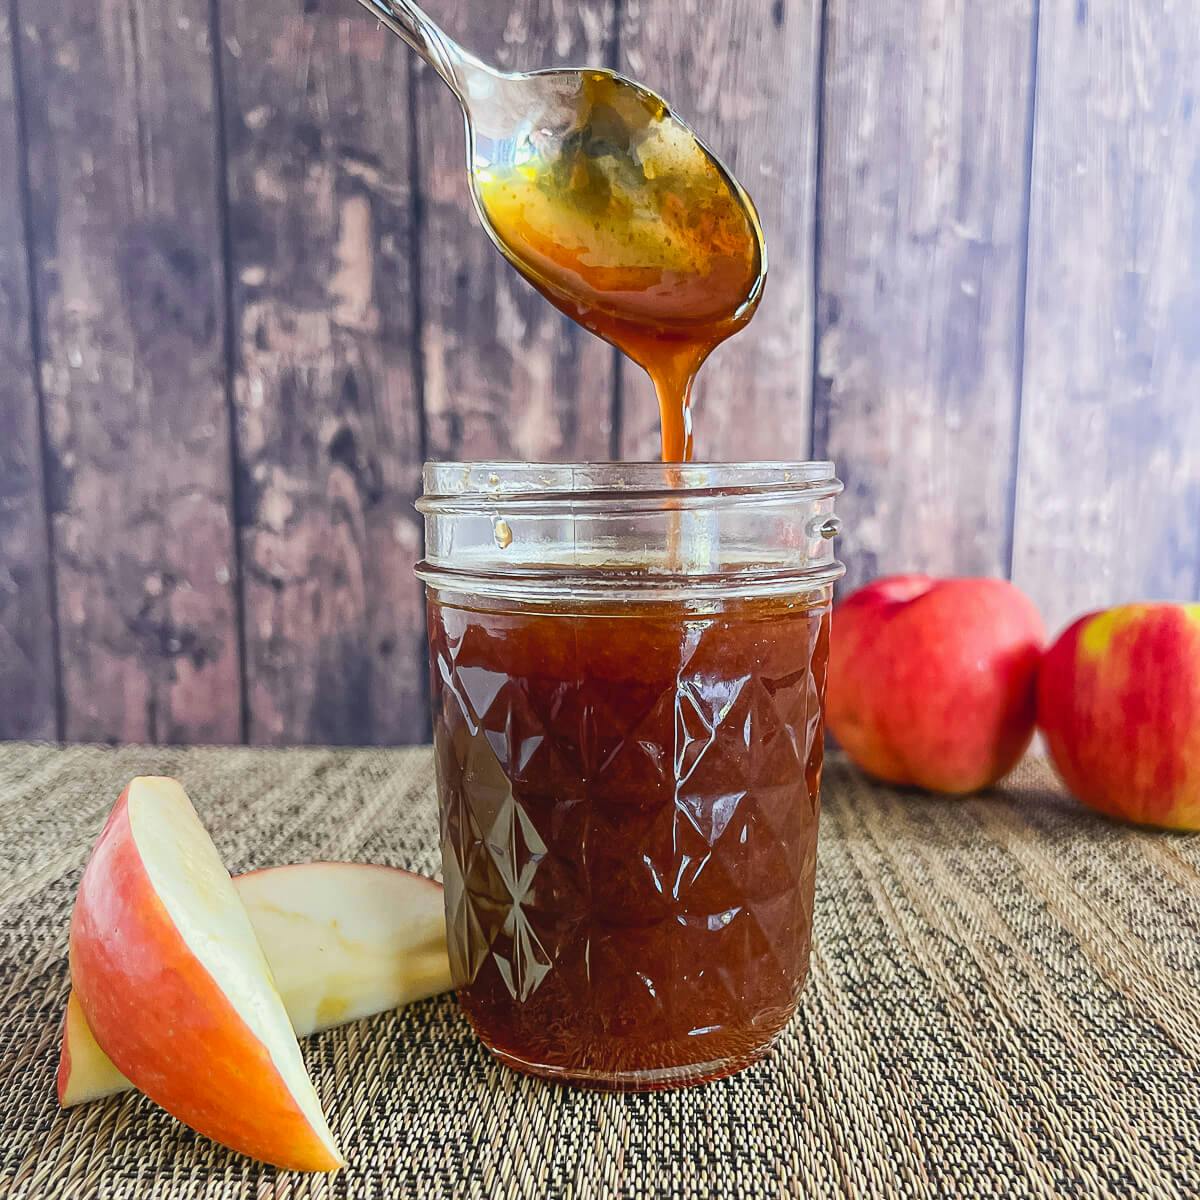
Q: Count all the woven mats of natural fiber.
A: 1